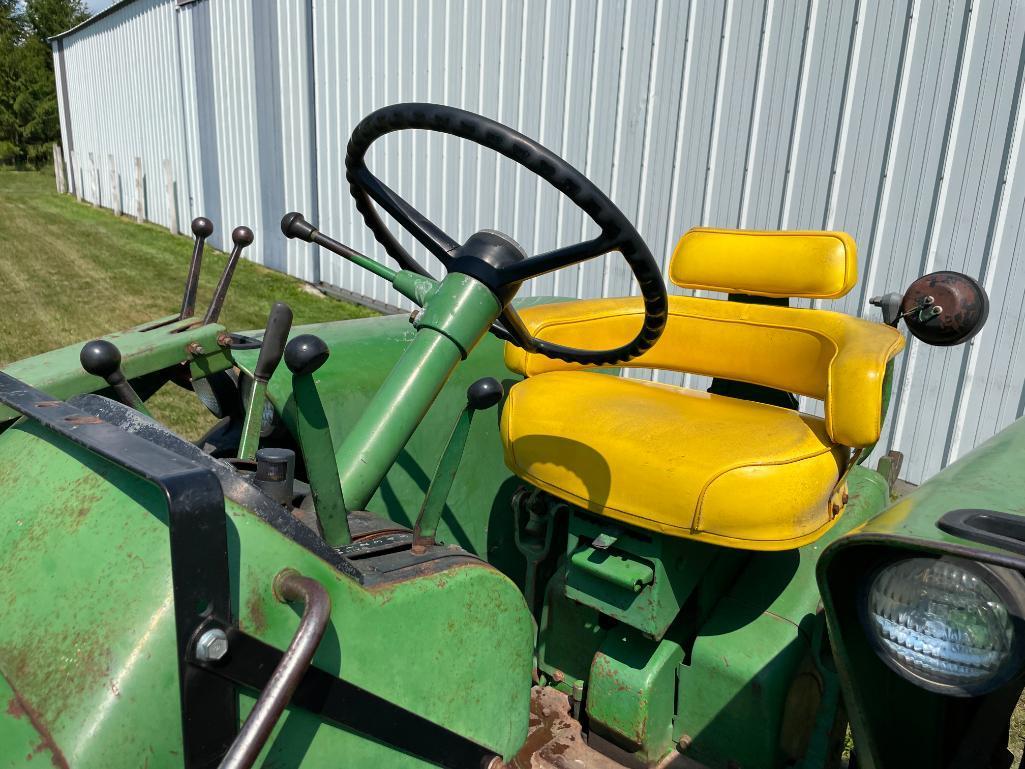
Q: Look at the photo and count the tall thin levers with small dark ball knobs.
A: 2